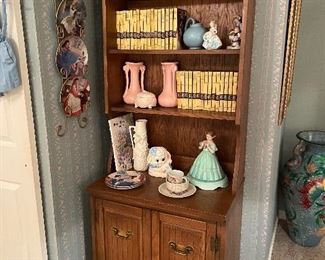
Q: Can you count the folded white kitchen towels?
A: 0